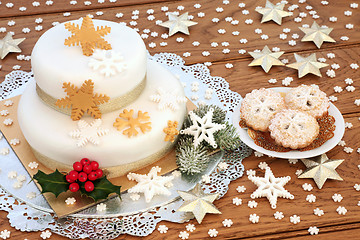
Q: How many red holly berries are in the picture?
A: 11